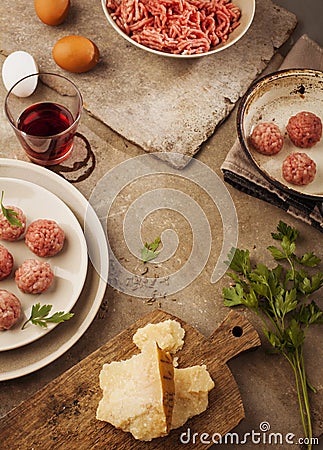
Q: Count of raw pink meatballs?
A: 8